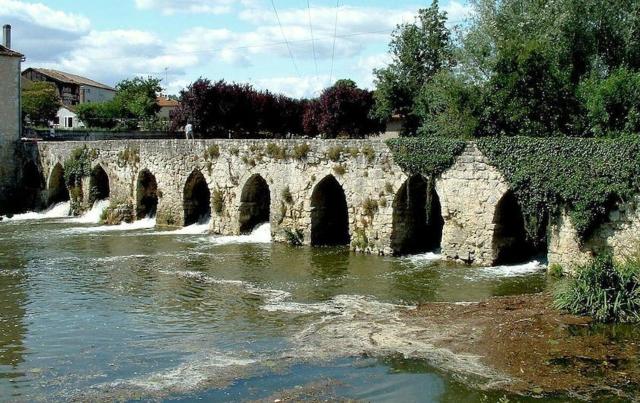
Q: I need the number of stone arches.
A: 9